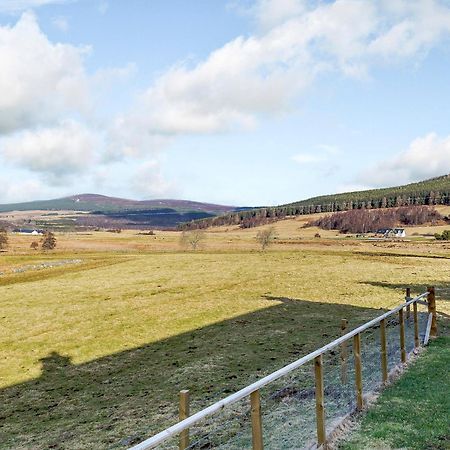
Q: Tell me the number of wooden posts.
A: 10